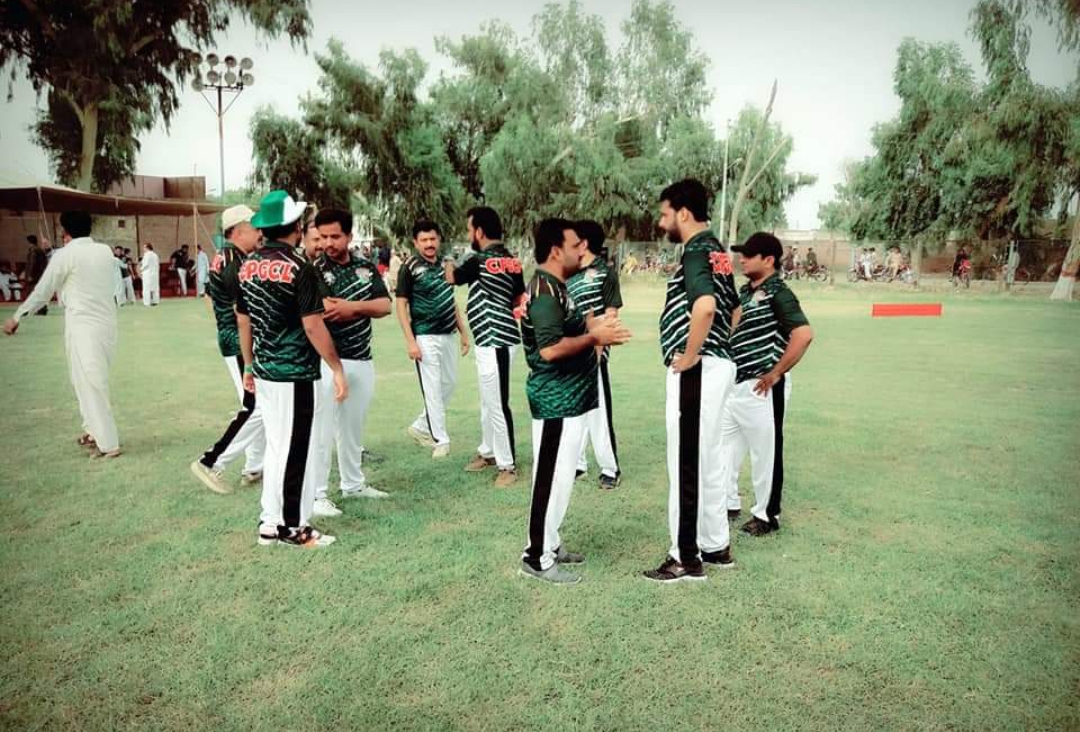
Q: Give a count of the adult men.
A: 11